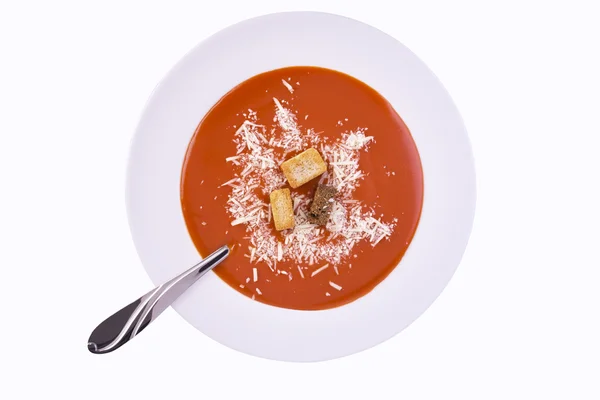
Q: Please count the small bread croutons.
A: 3